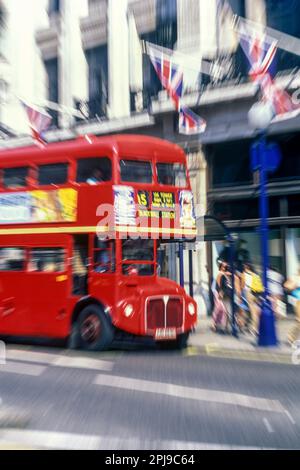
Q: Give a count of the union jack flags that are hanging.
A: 3